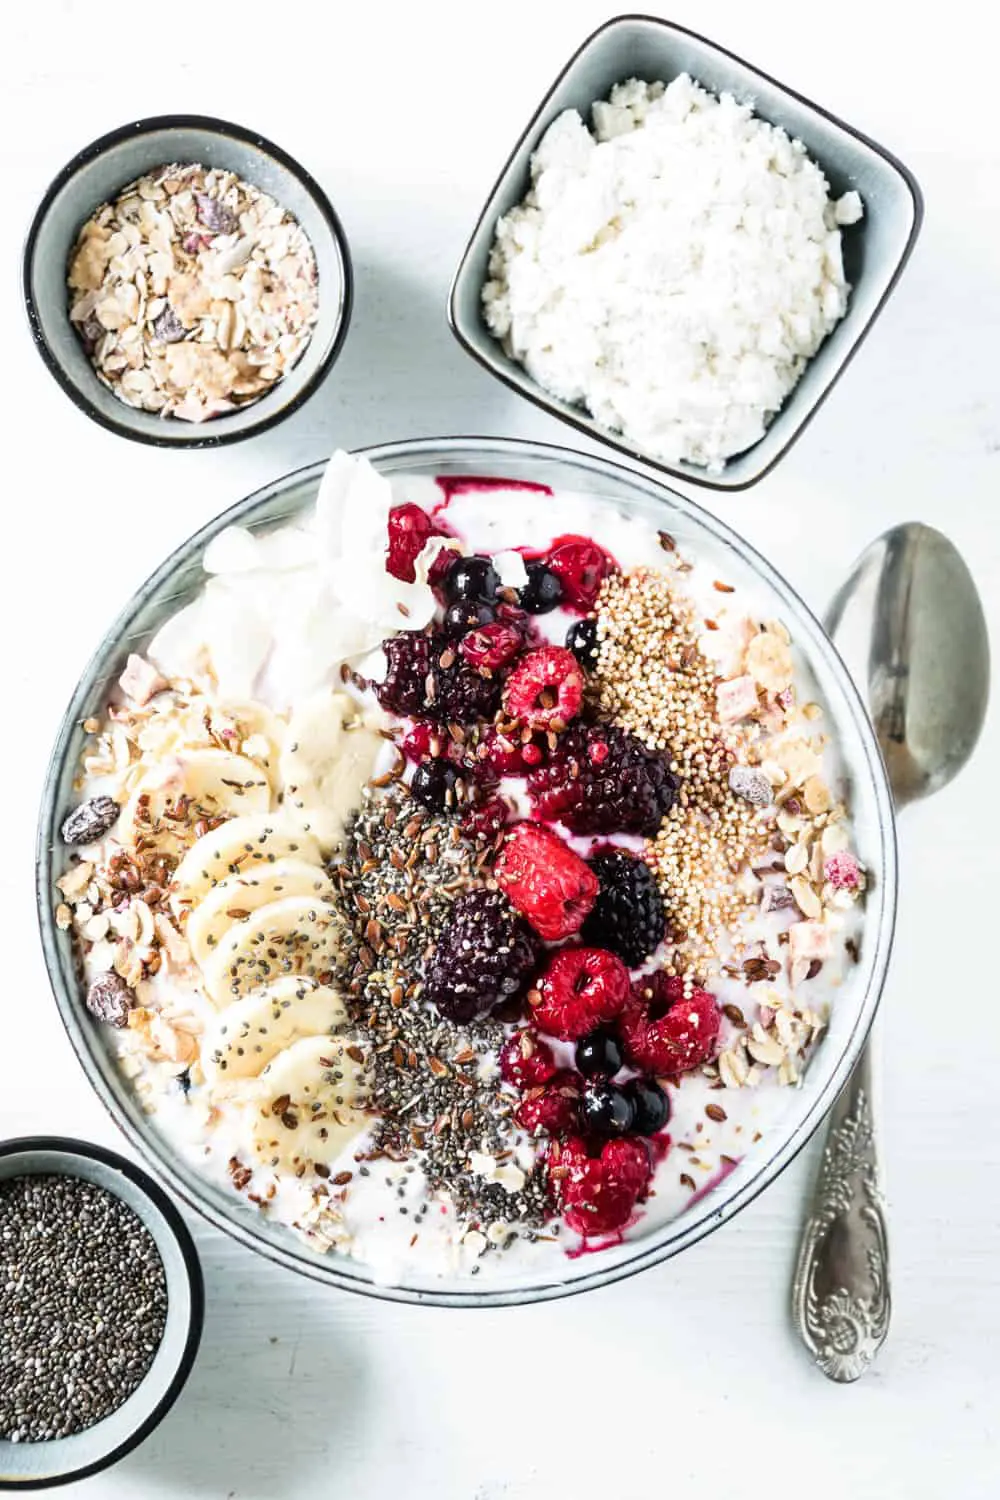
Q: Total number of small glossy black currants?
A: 8